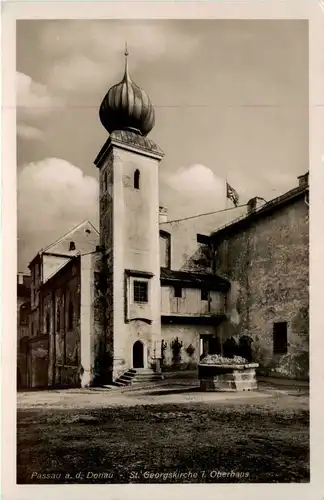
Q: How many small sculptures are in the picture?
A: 0